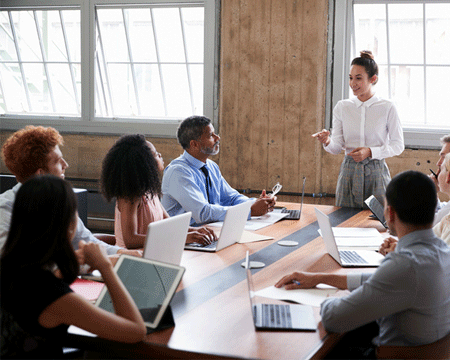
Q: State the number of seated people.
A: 7